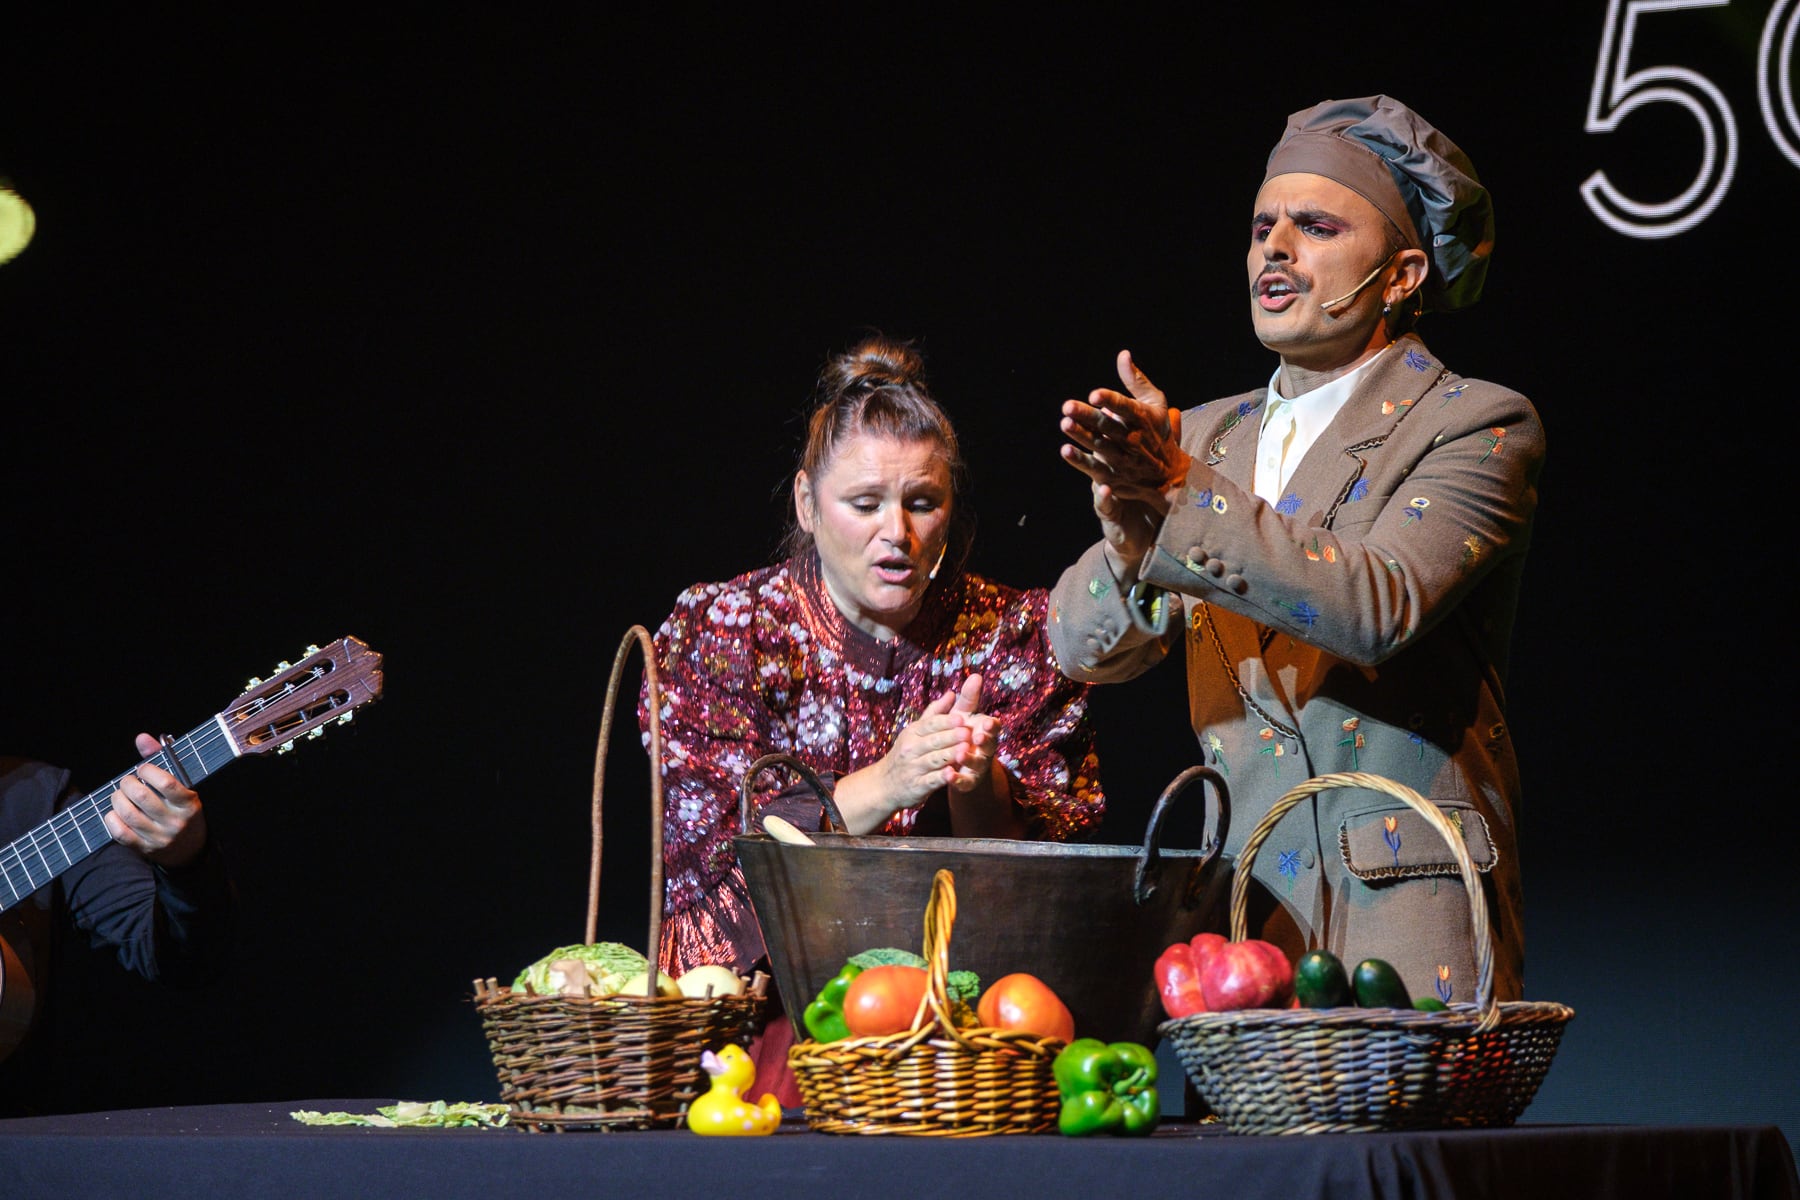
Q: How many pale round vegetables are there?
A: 2